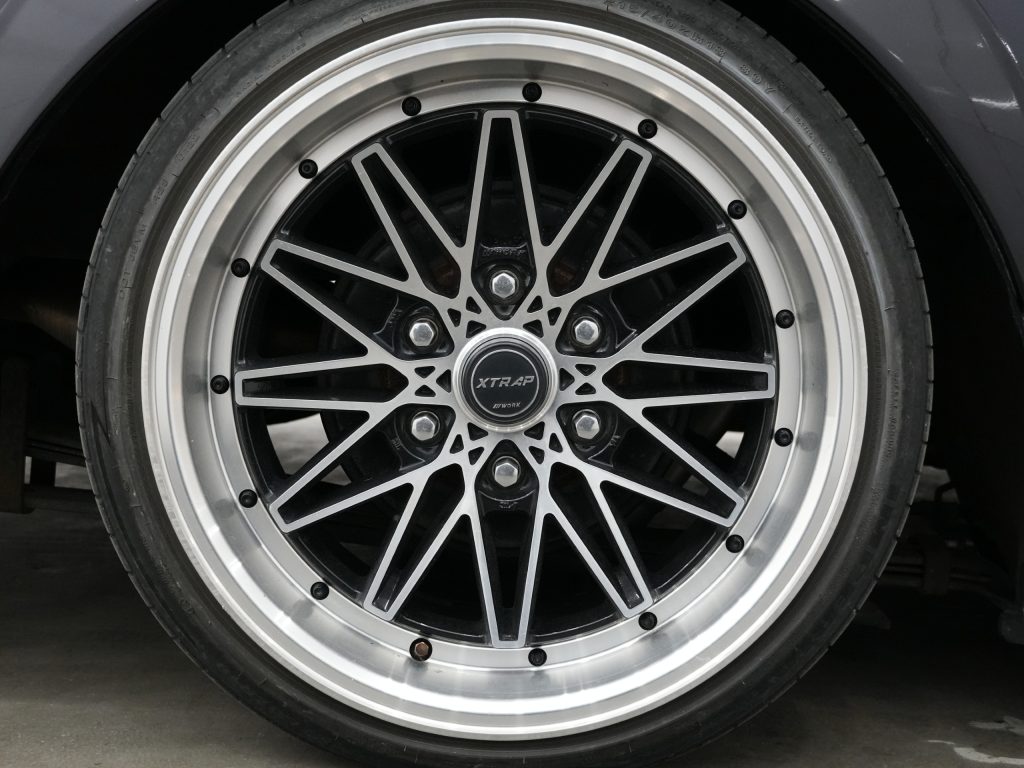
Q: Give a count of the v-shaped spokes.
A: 12